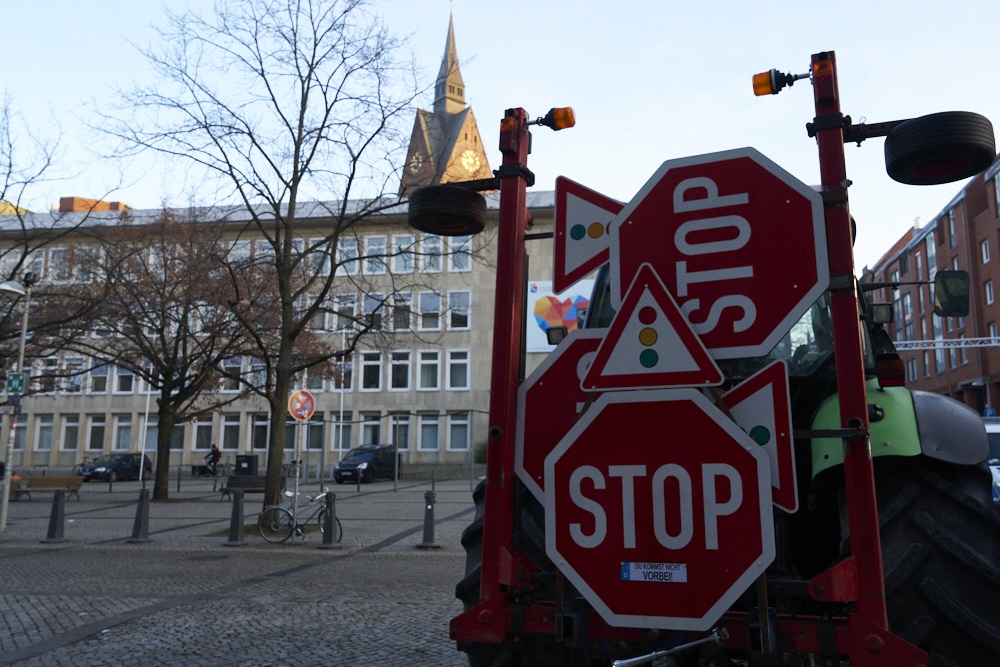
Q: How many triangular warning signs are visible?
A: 3